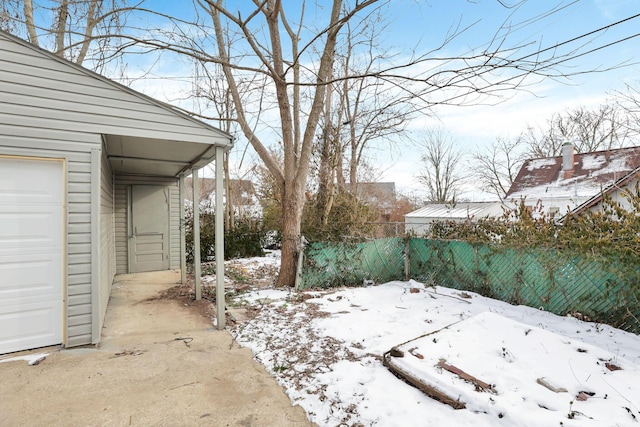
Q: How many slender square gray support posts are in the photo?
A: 3